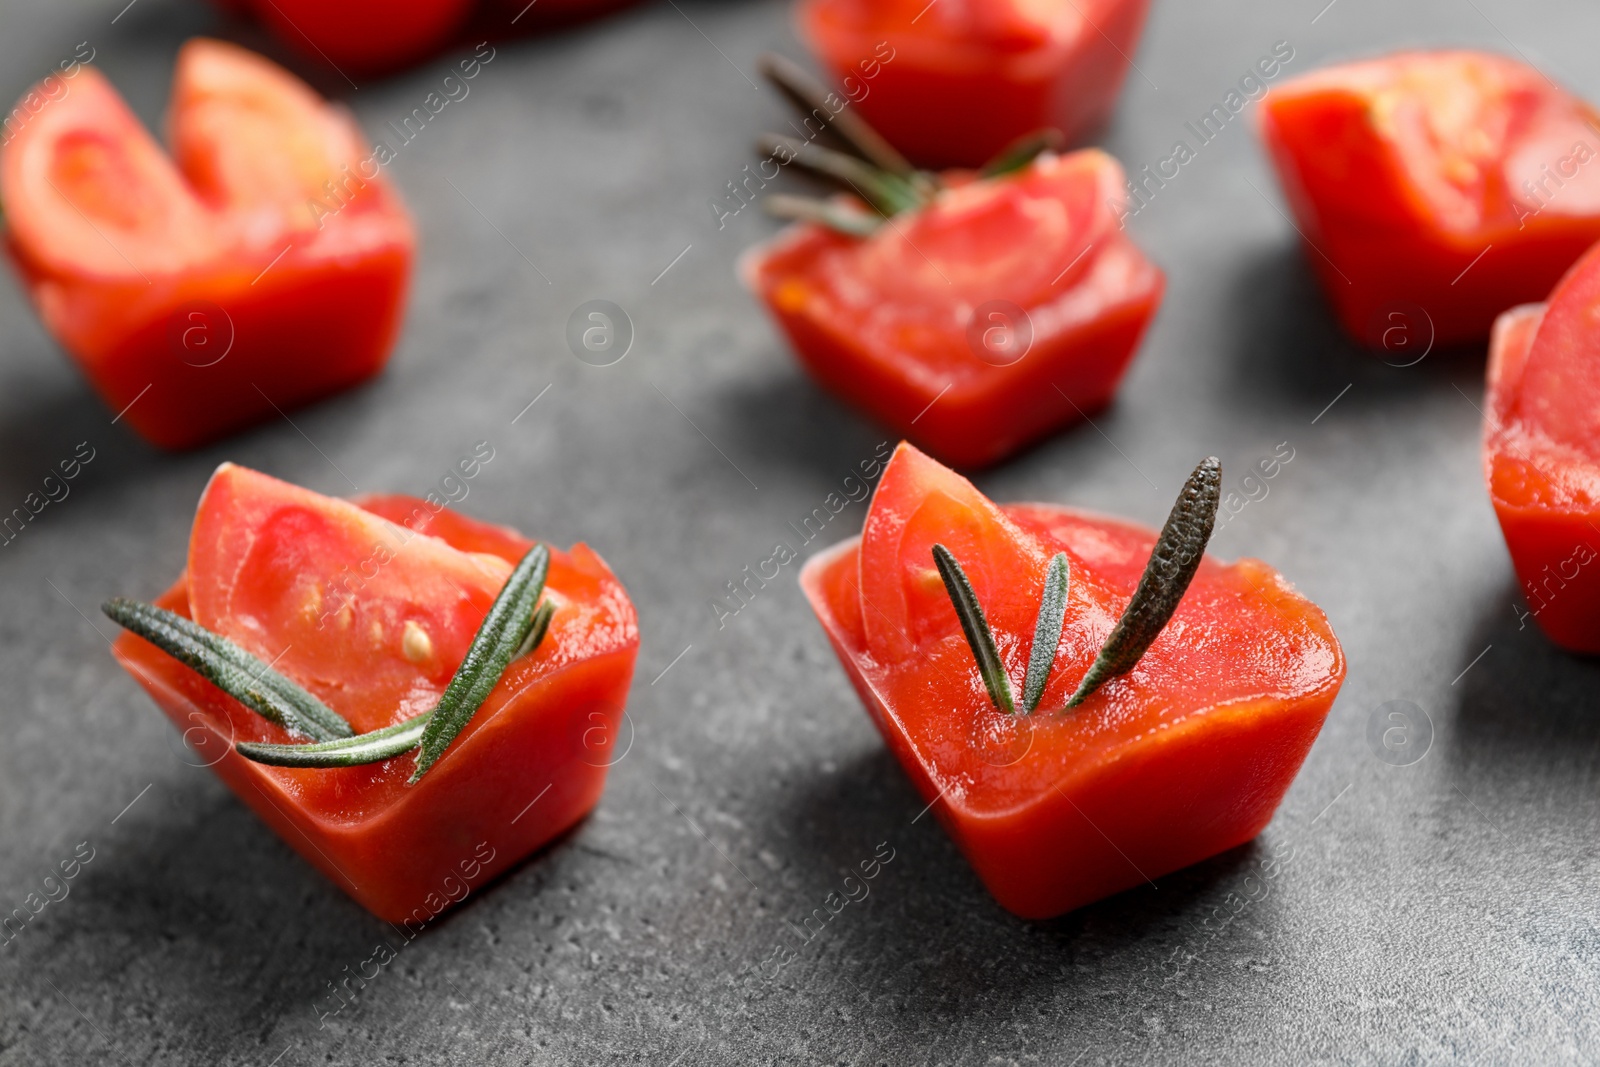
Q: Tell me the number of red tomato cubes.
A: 7